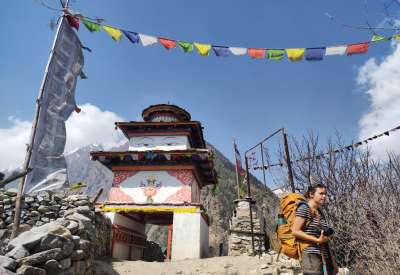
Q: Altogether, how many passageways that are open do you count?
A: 1